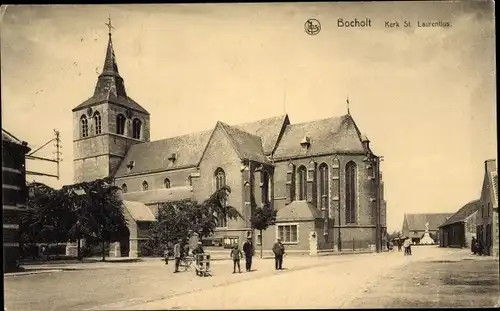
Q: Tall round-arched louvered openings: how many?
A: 4